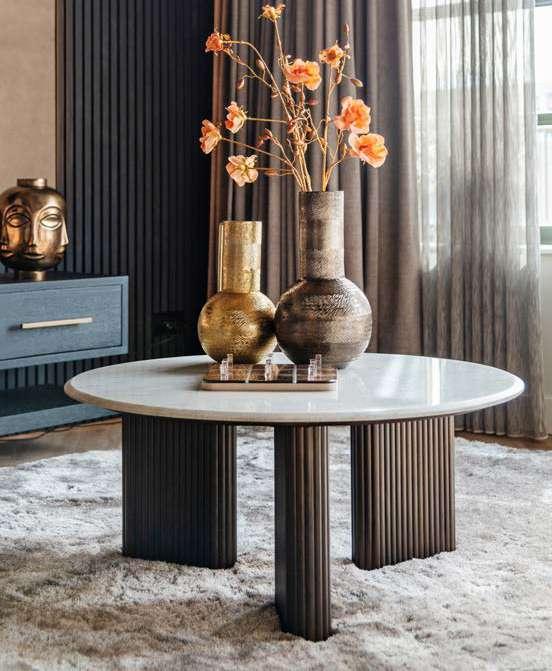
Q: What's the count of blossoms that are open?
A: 9